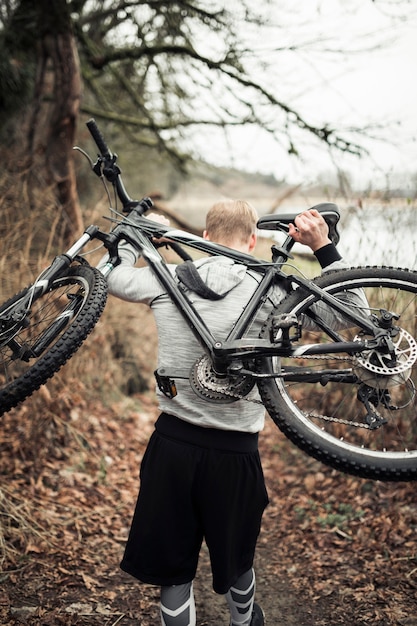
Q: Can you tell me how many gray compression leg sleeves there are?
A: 2